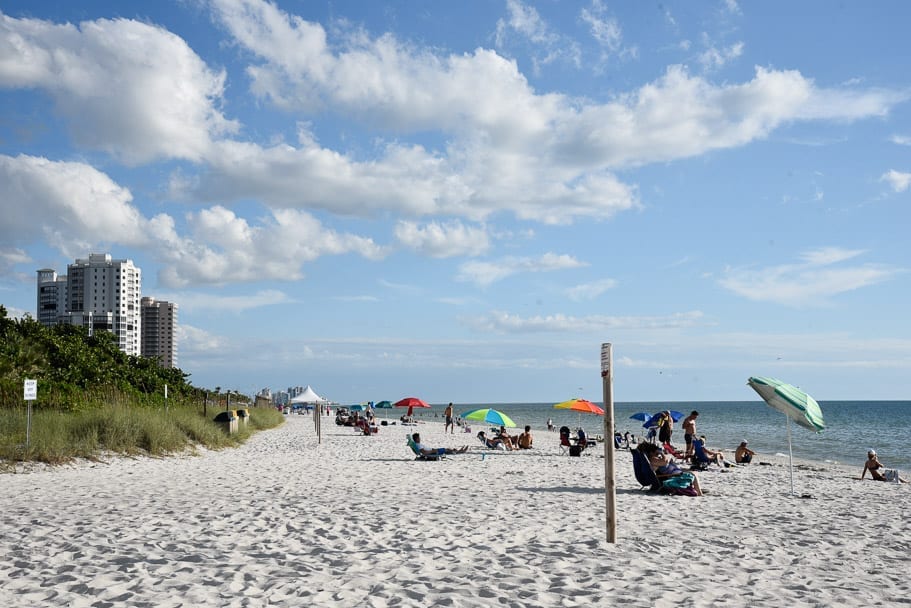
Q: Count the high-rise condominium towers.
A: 3